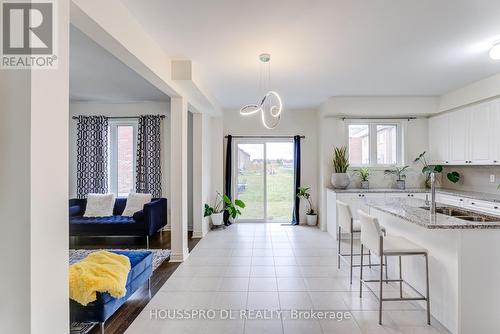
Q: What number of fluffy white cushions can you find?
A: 2